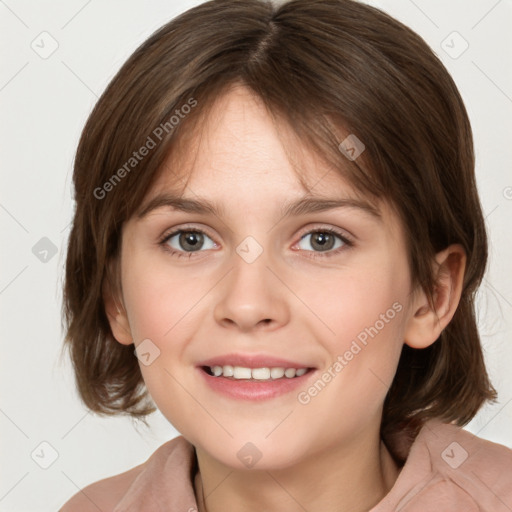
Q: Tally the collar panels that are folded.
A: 2